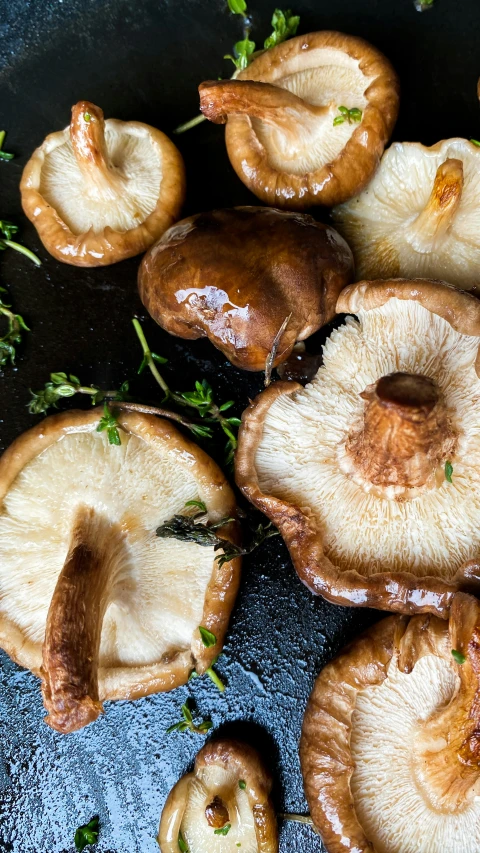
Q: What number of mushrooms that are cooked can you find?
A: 8